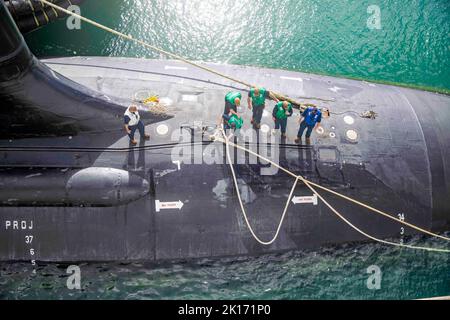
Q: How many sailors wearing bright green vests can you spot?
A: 4